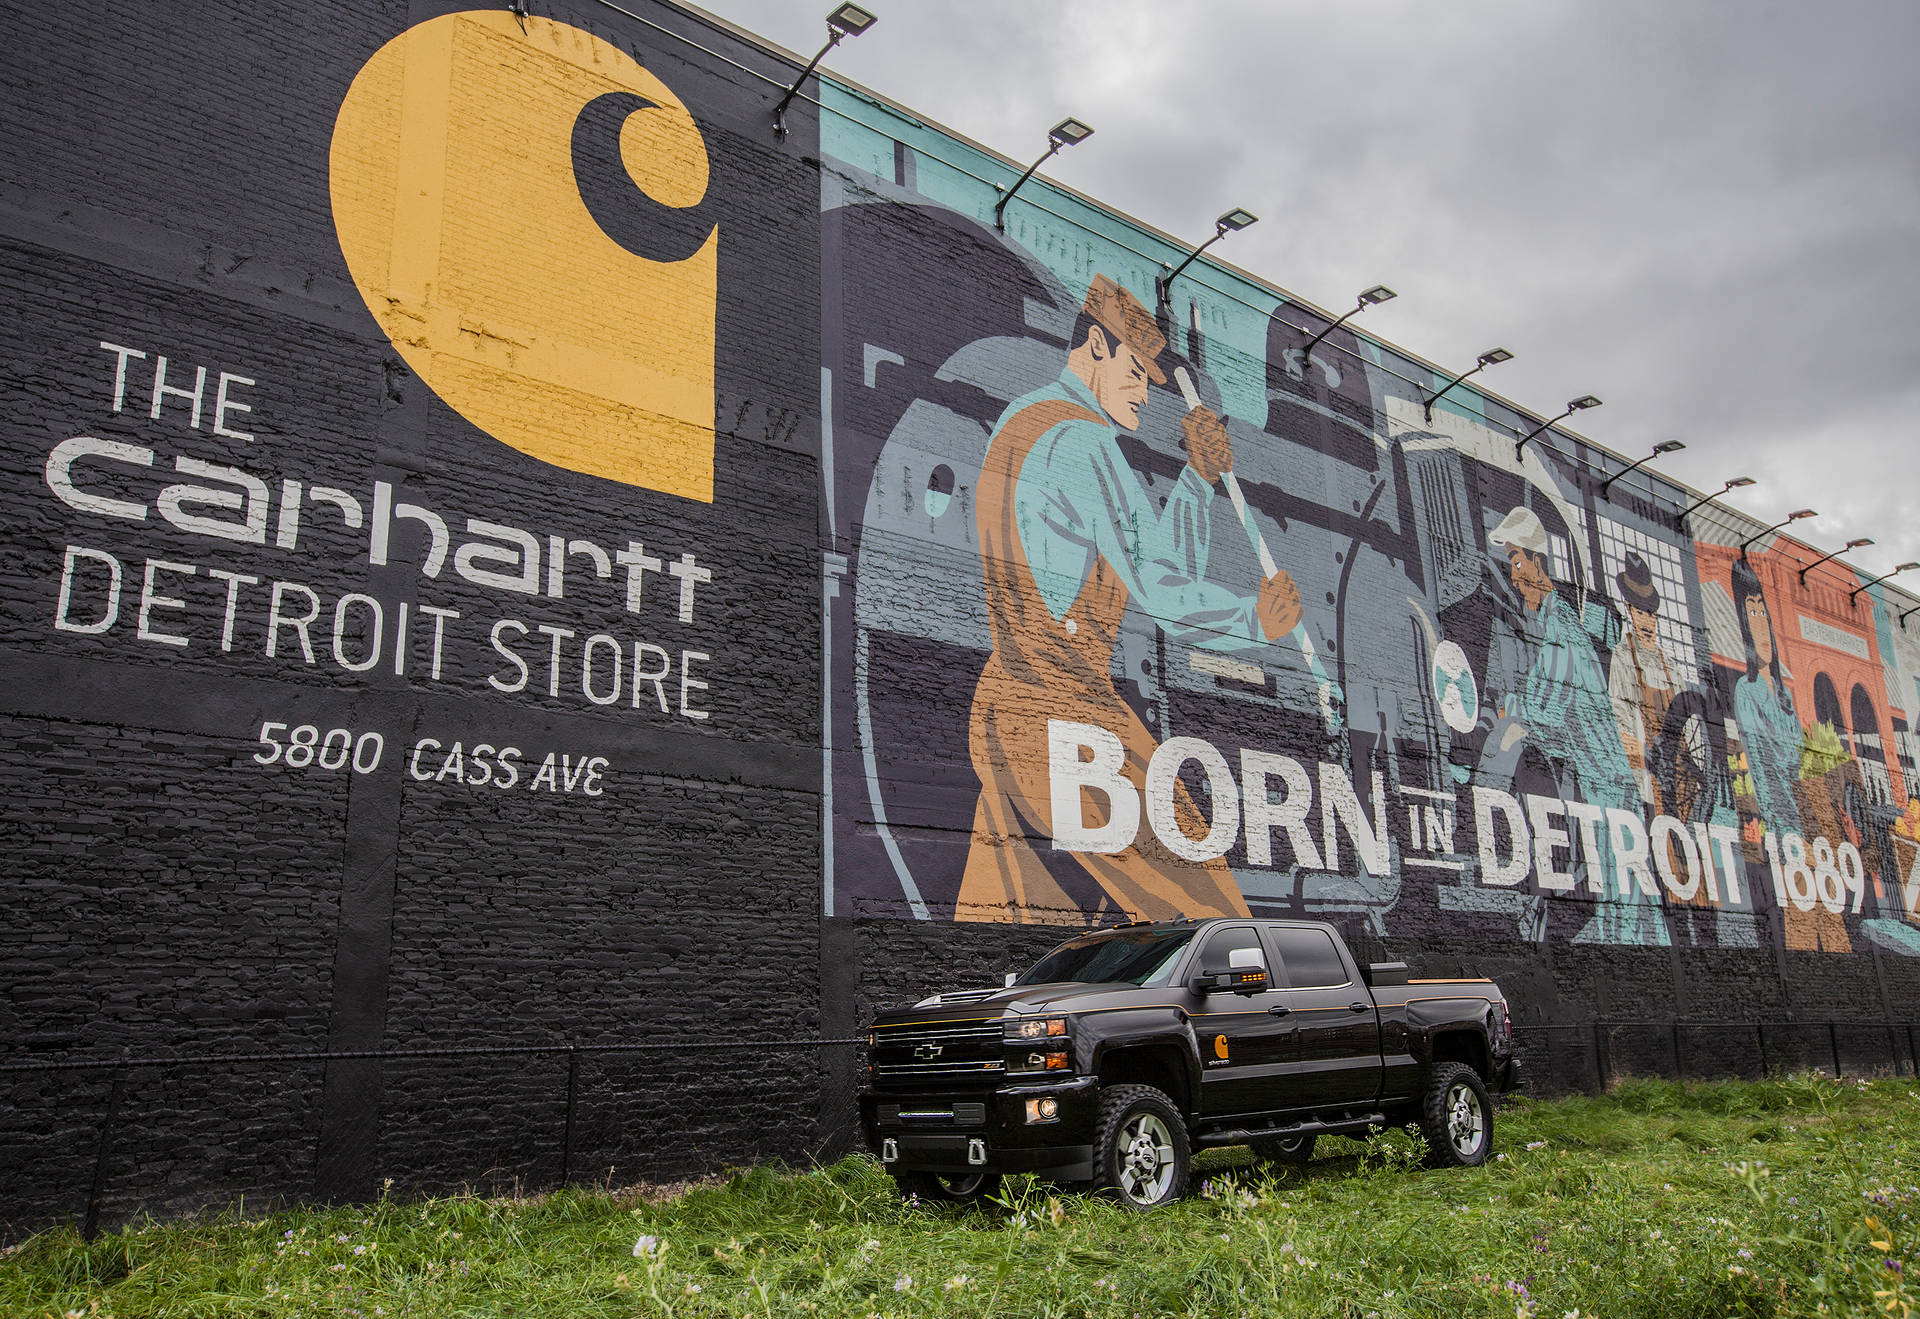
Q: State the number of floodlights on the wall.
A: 11